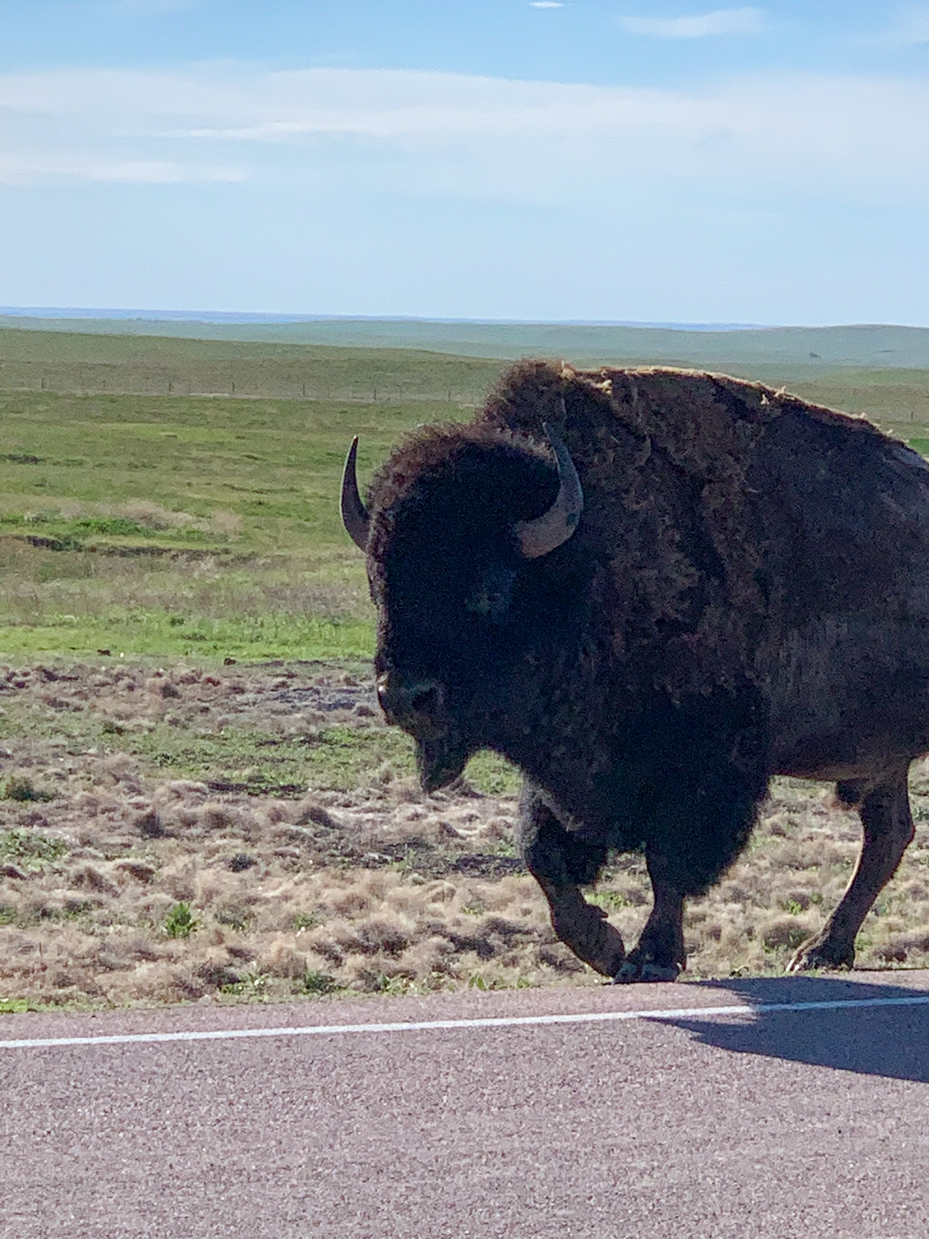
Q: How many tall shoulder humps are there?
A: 1